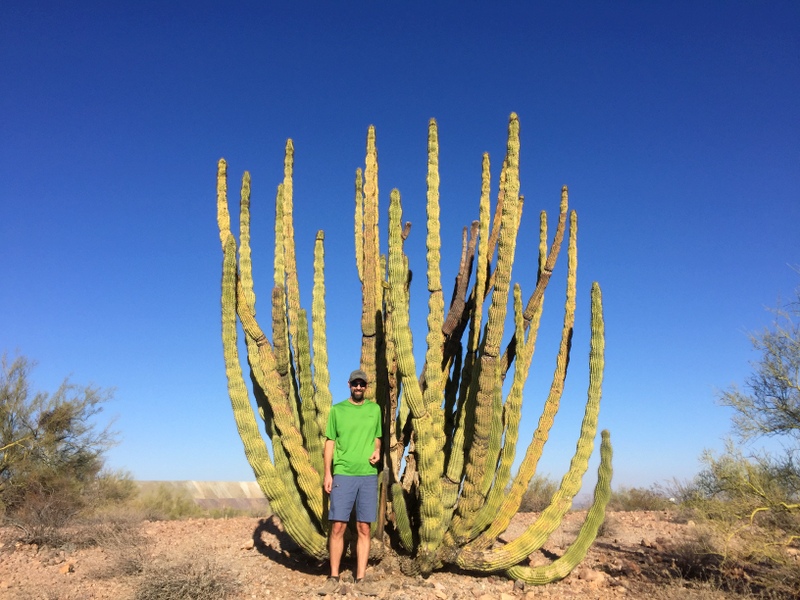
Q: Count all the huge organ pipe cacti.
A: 1